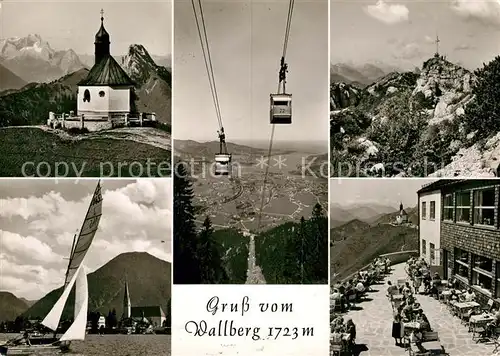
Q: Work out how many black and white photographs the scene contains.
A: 5